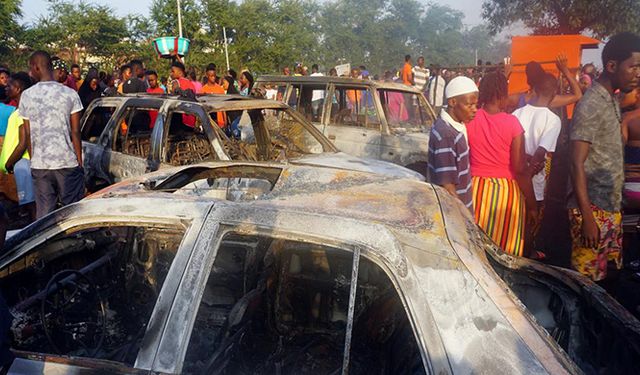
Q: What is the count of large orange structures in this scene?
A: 1